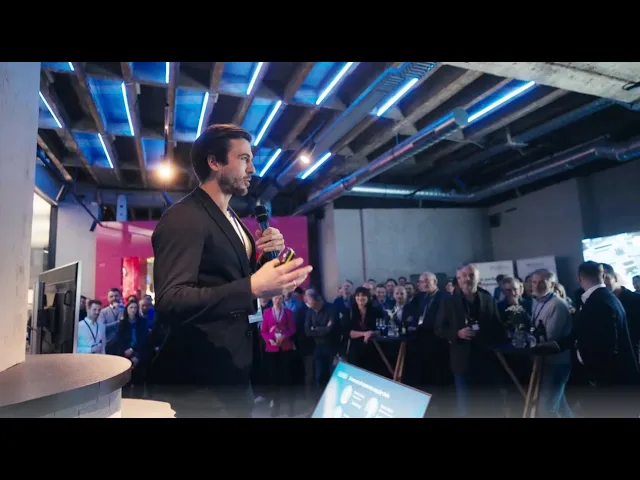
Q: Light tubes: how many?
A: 13